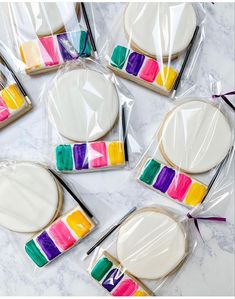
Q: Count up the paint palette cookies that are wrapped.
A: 7